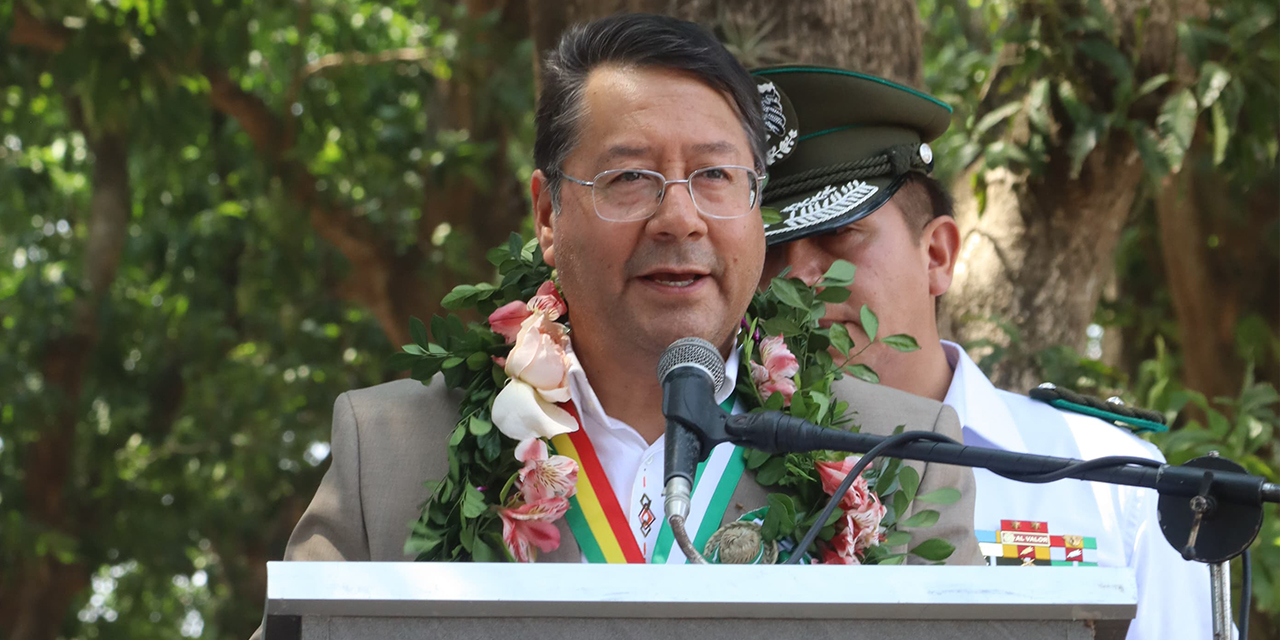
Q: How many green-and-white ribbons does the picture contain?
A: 1